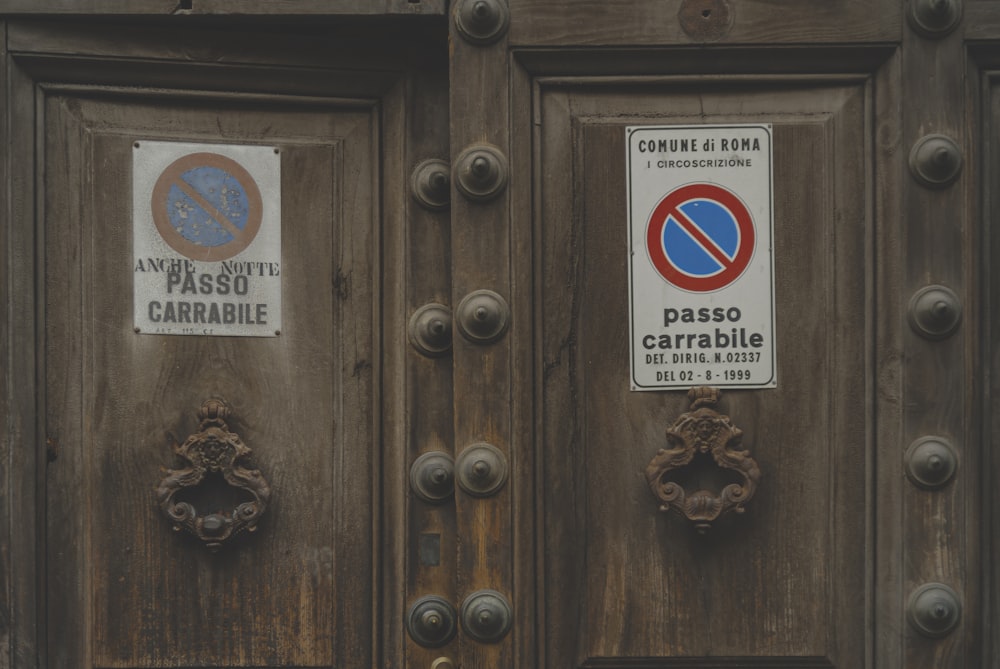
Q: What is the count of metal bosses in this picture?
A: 14